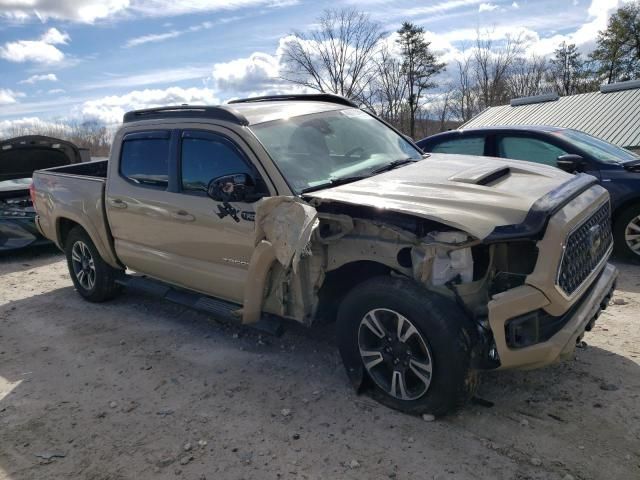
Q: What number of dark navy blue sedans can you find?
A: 1